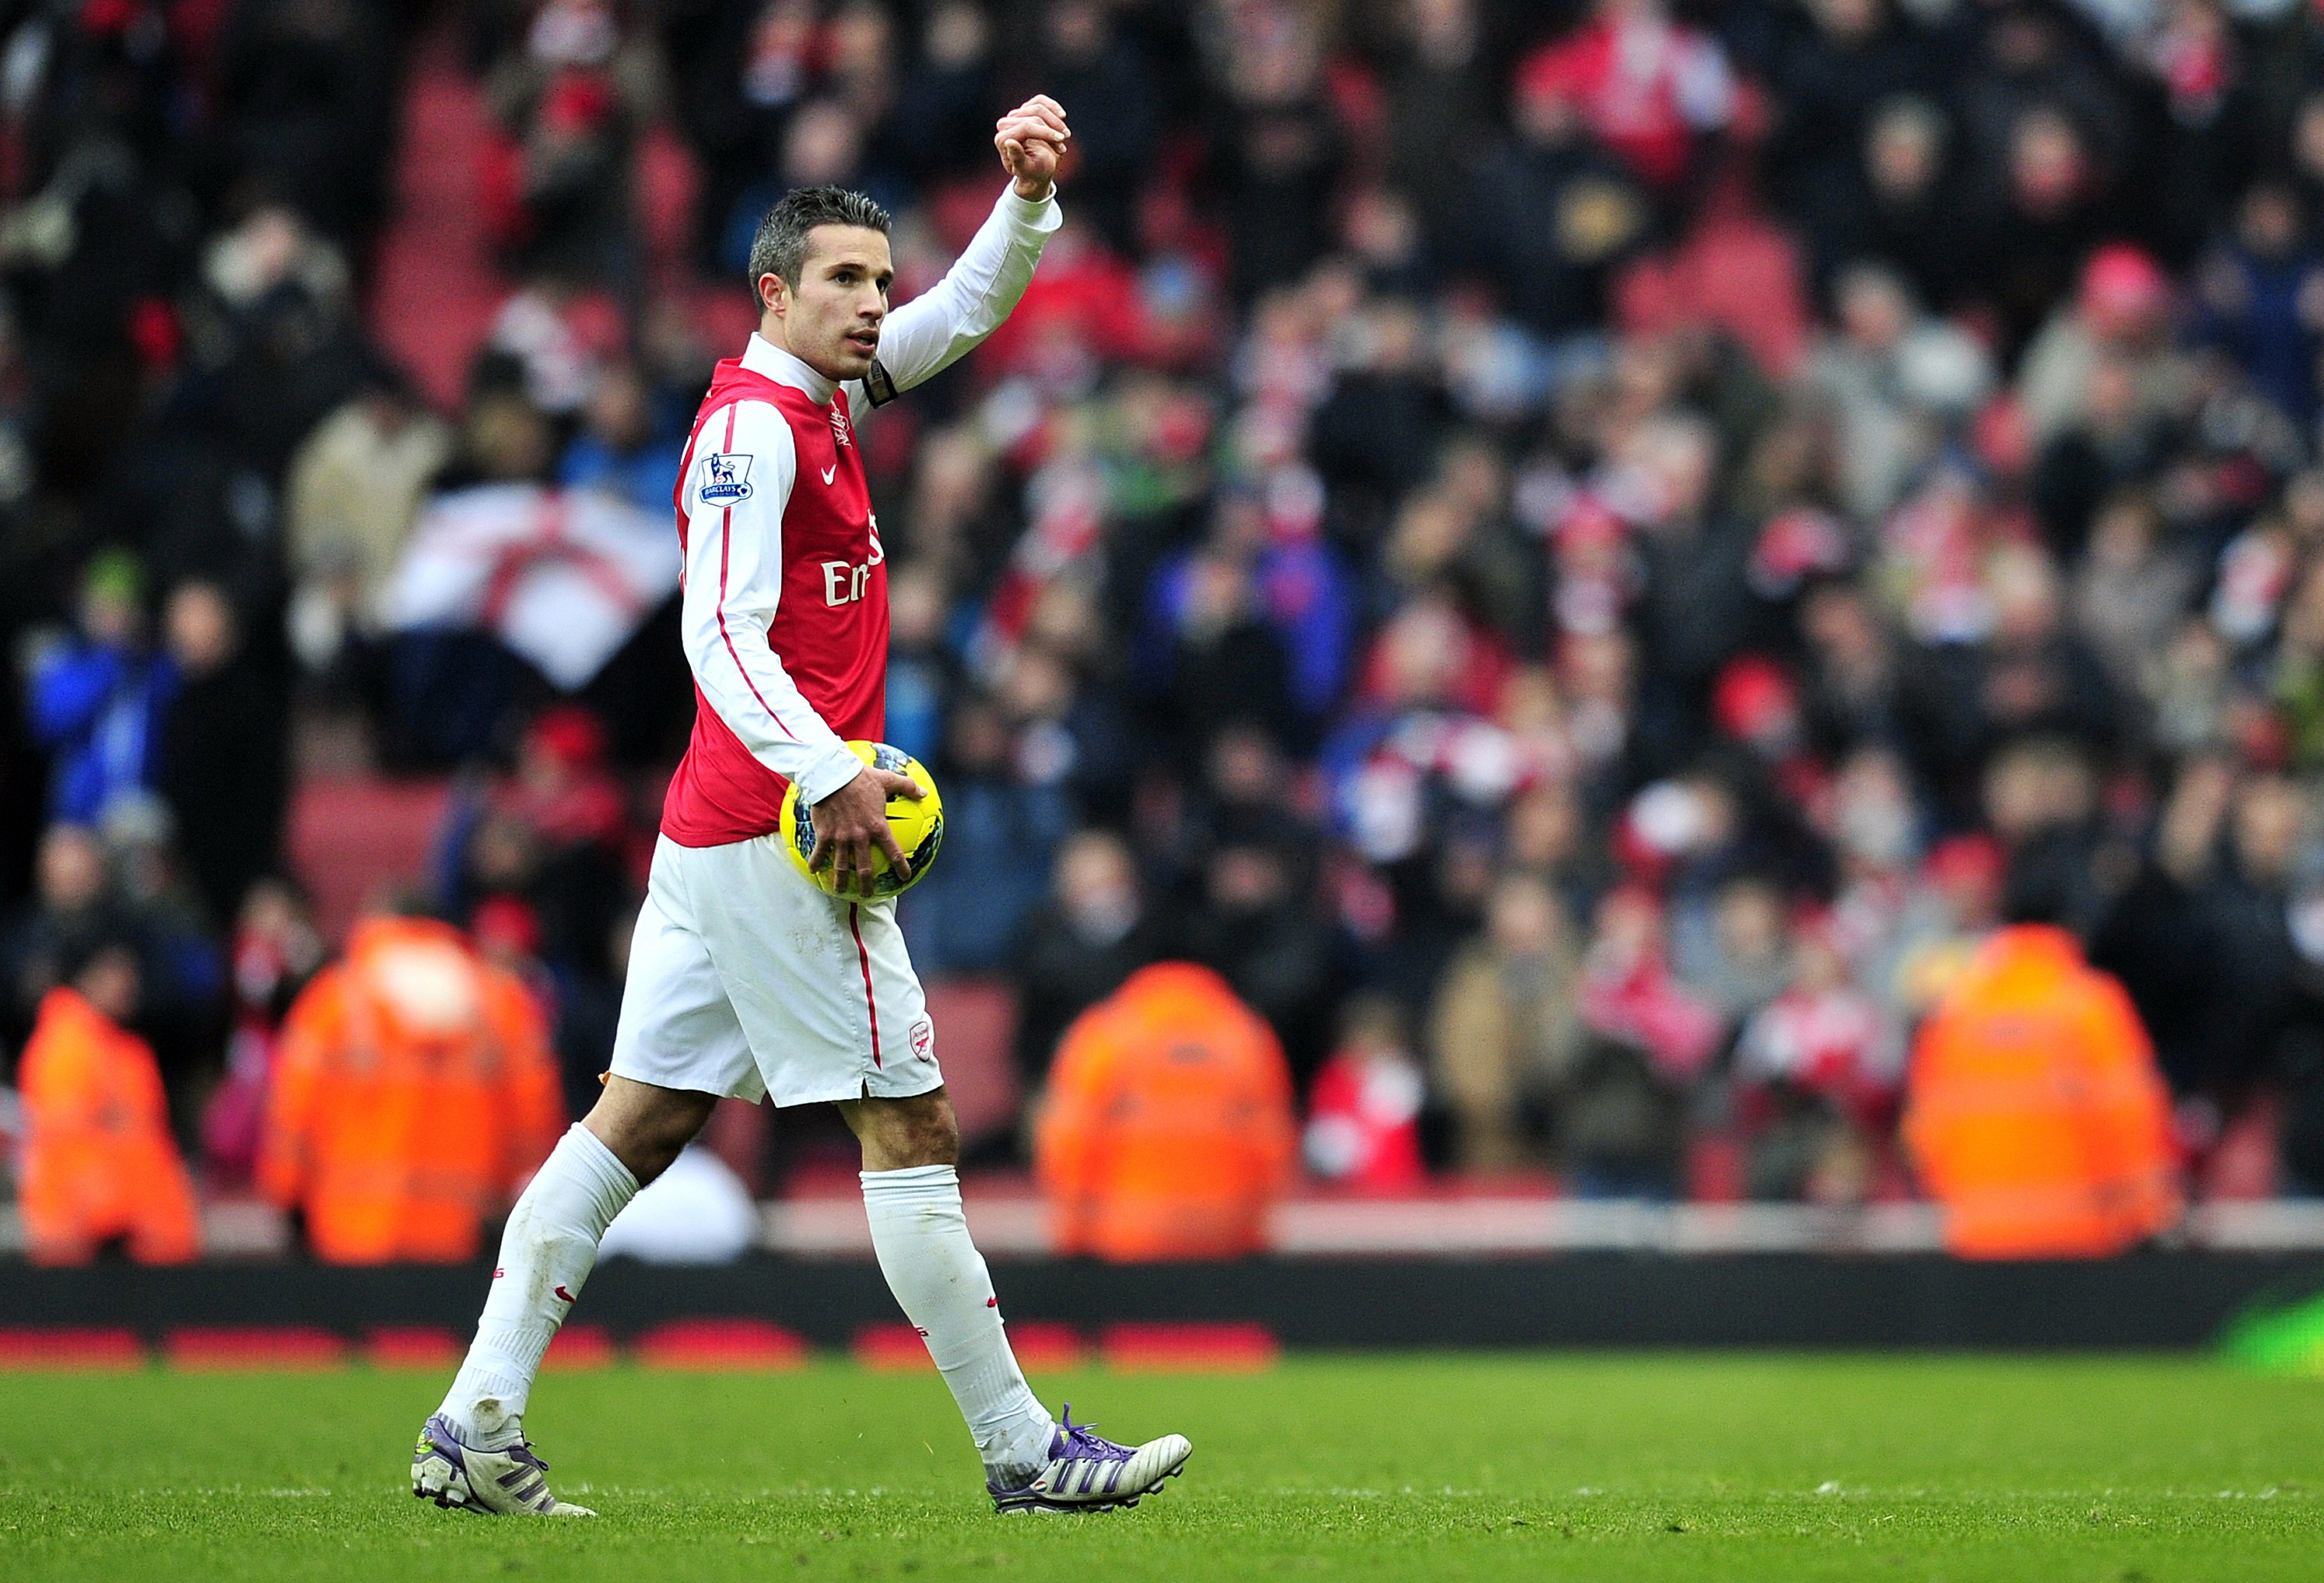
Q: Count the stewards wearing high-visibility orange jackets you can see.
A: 4